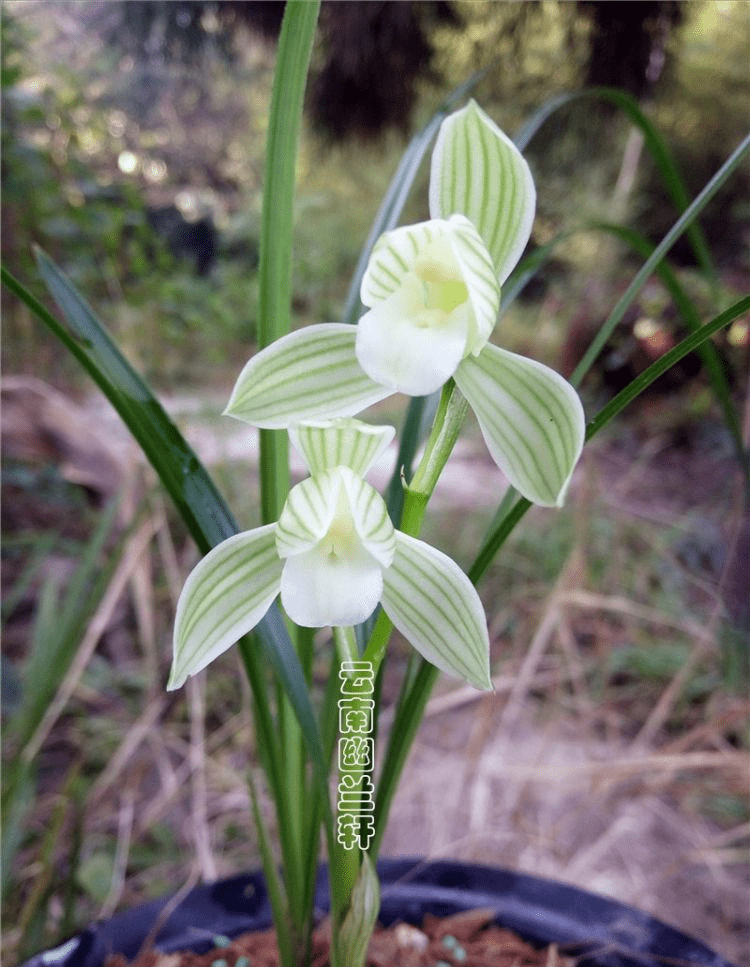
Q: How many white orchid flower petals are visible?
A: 12